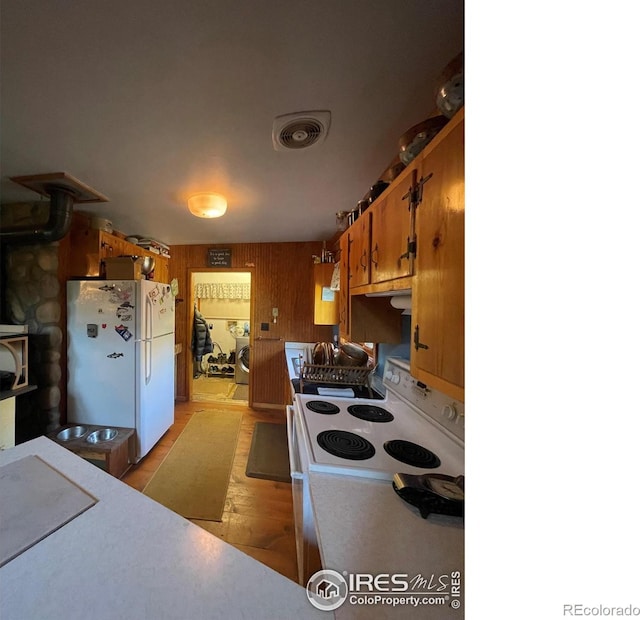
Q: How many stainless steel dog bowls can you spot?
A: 2